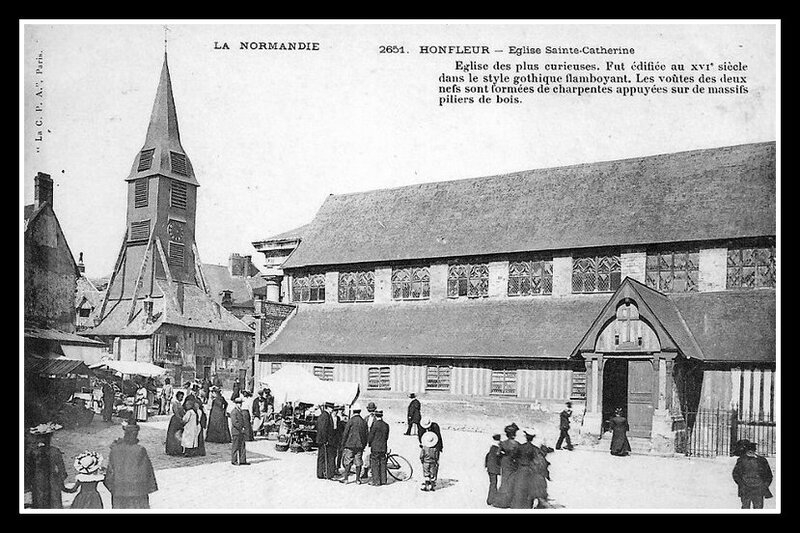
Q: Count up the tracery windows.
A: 8